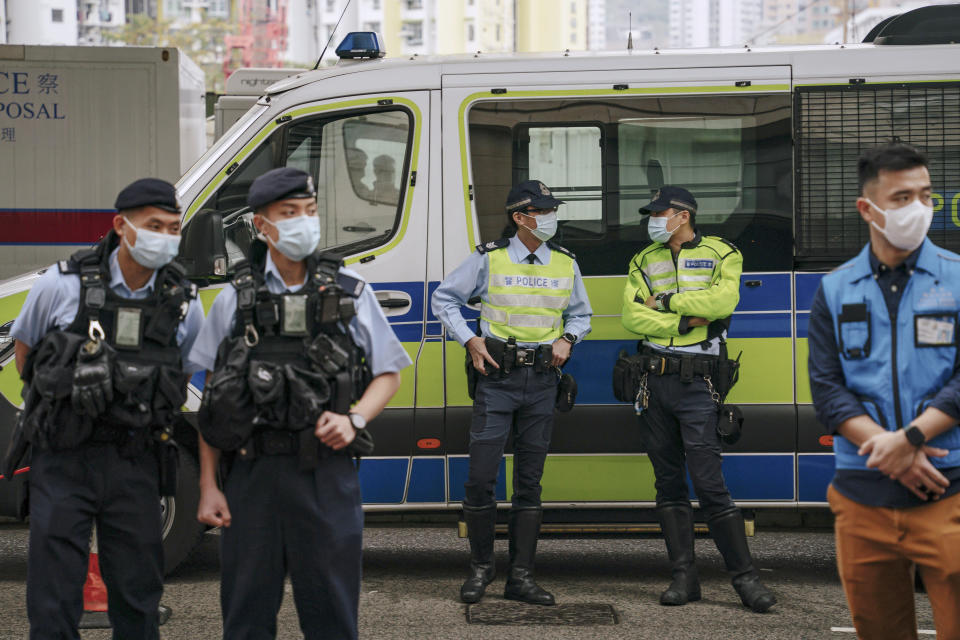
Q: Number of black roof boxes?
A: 1